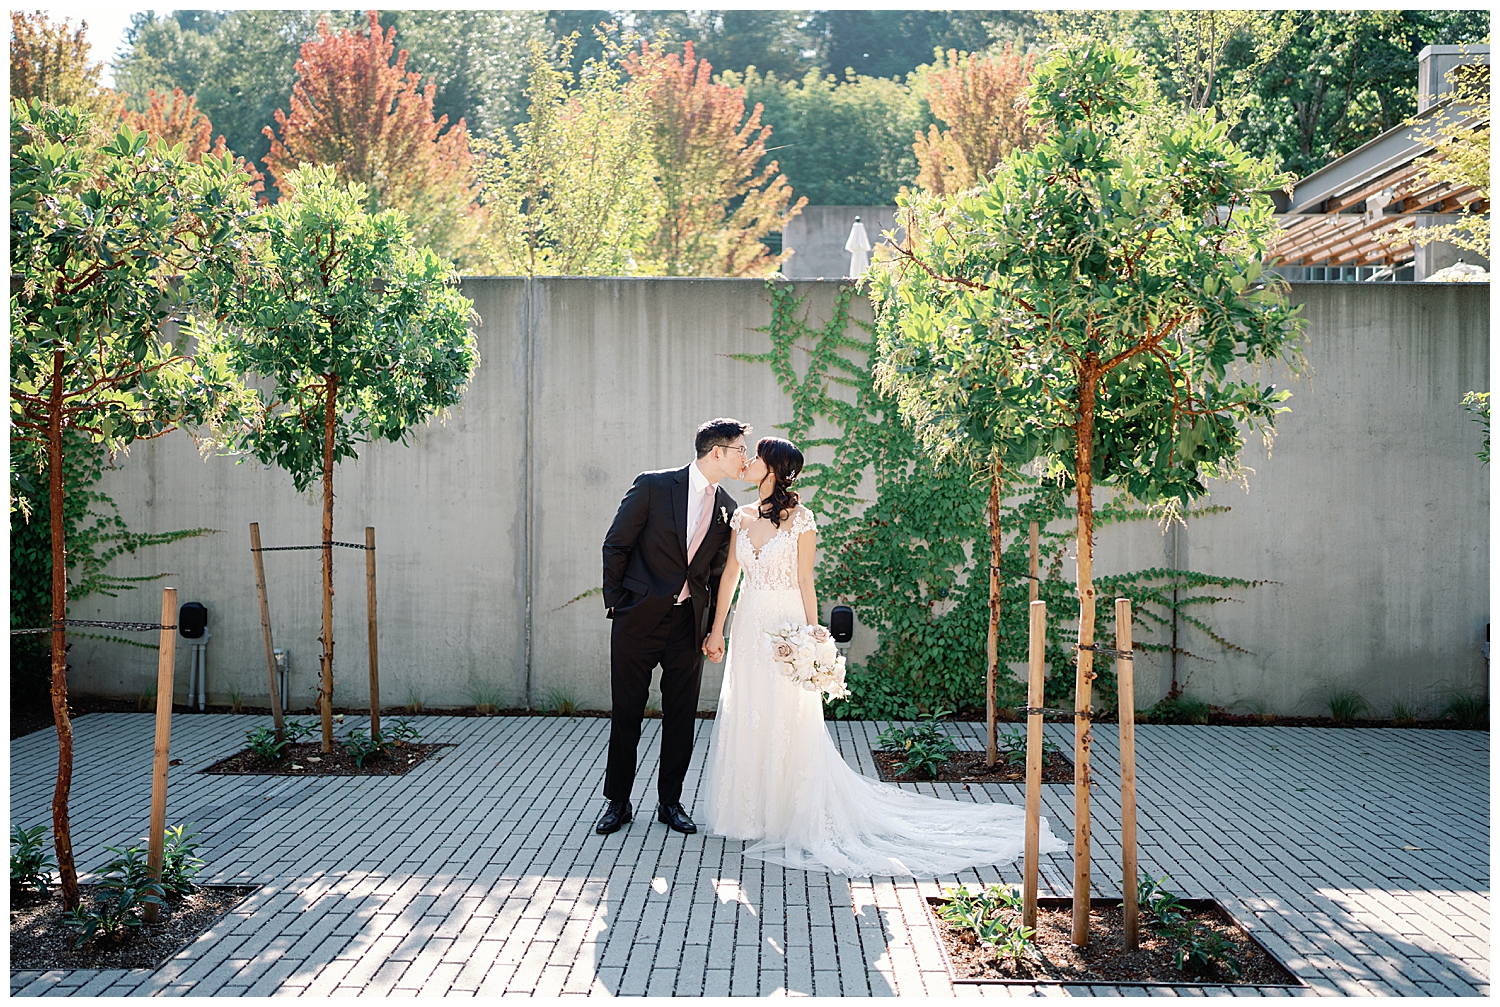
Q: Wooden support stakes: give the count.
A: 6